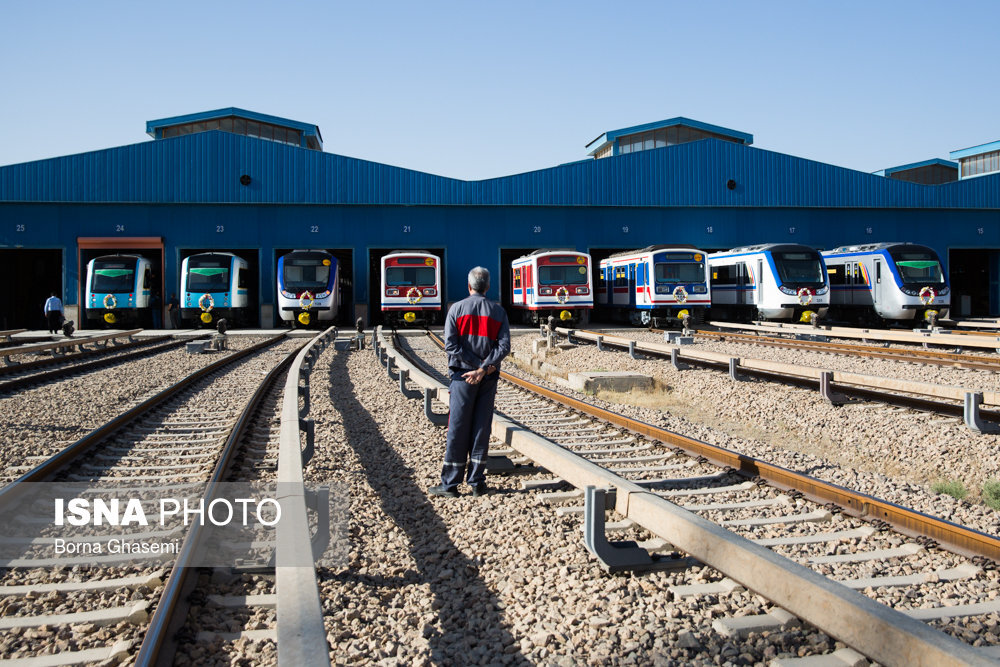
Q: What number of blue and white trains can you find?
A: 6